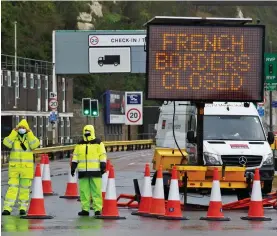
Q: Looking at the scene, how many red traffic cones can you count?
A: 11